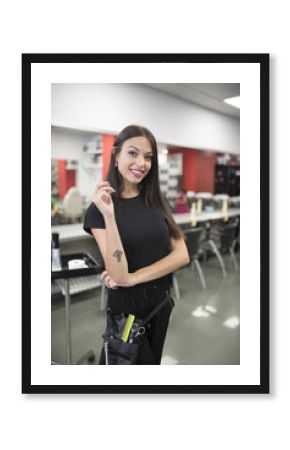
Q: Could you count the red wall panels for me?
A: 3